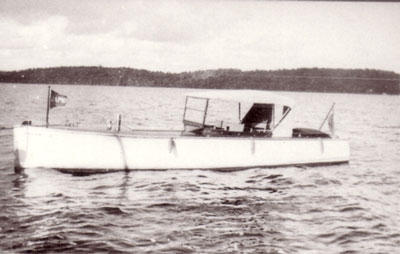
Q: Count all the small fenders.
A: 3